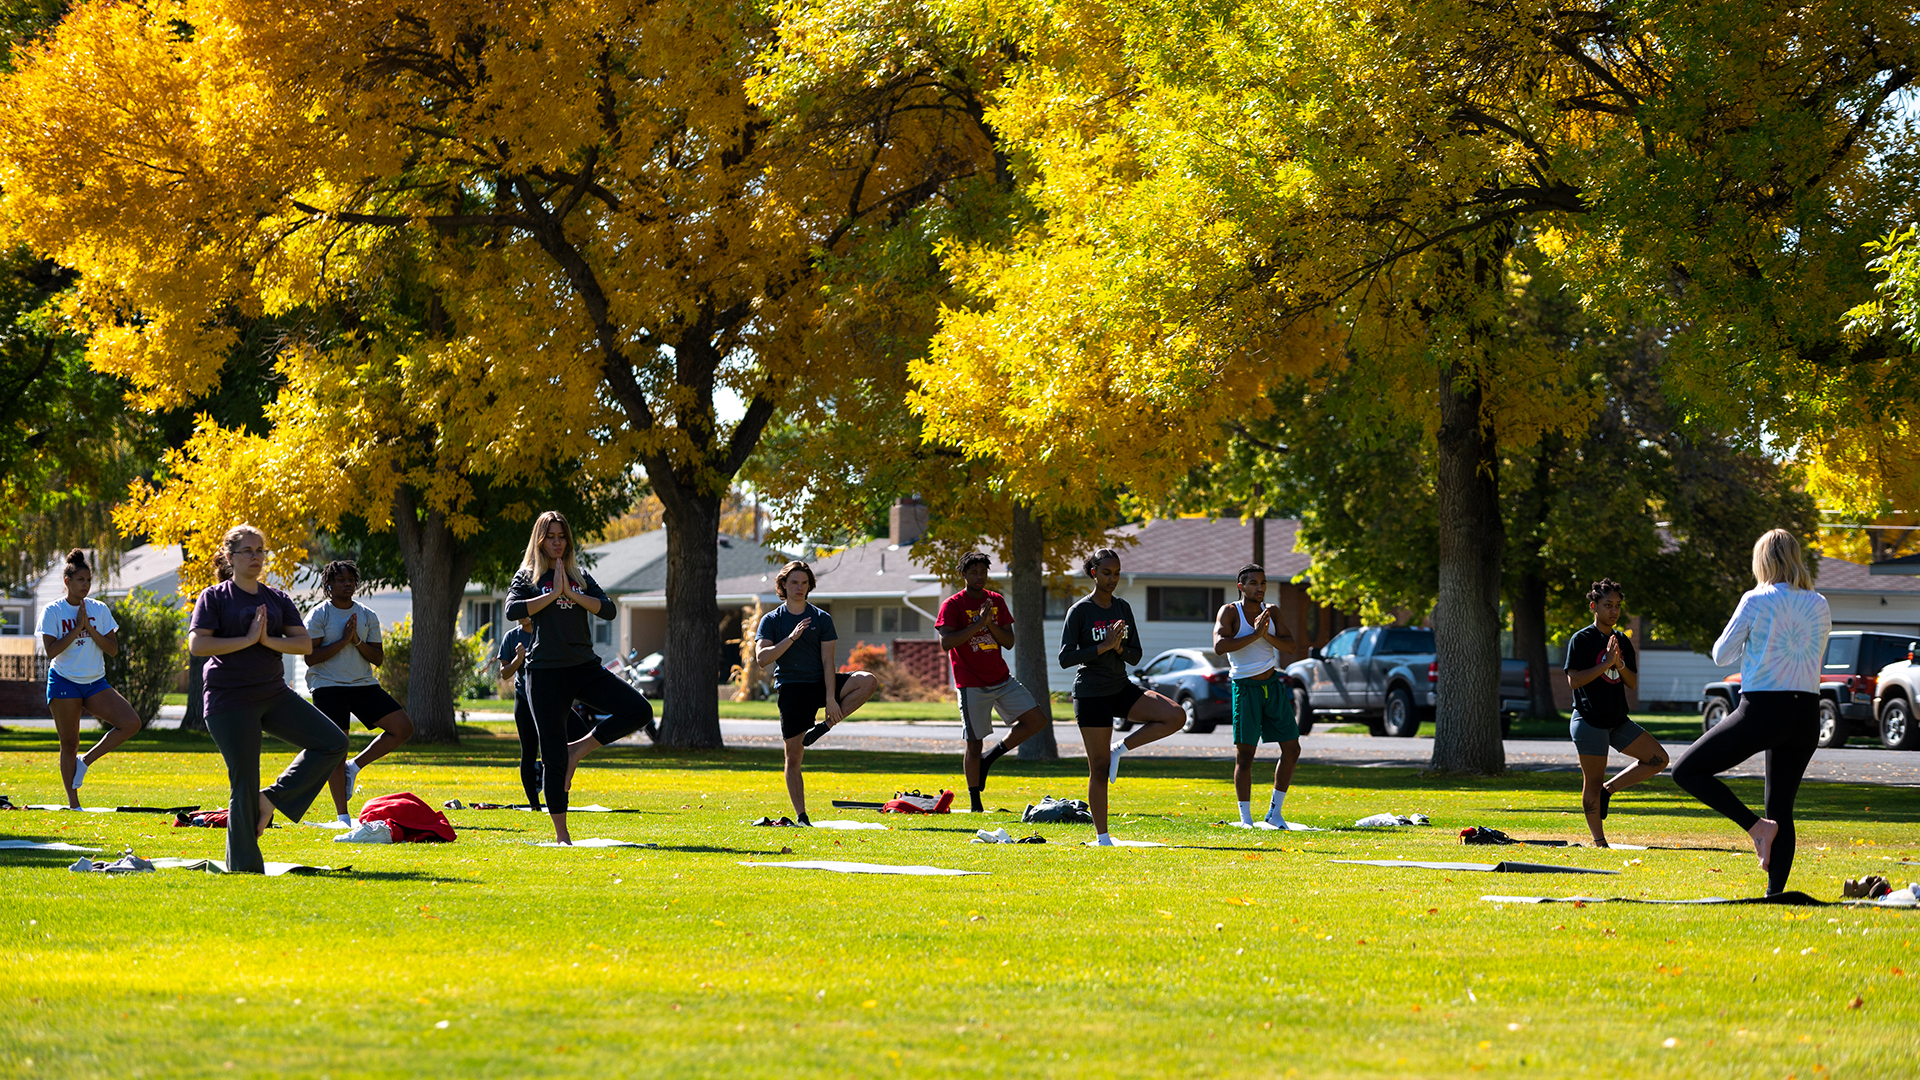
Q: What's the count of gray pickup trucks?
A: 1